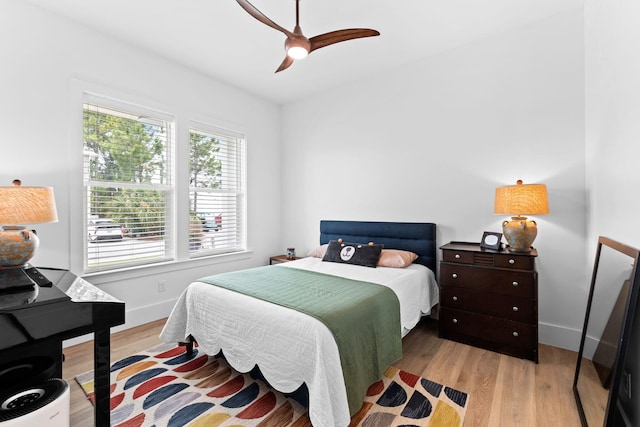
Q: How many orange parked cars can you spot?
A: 0